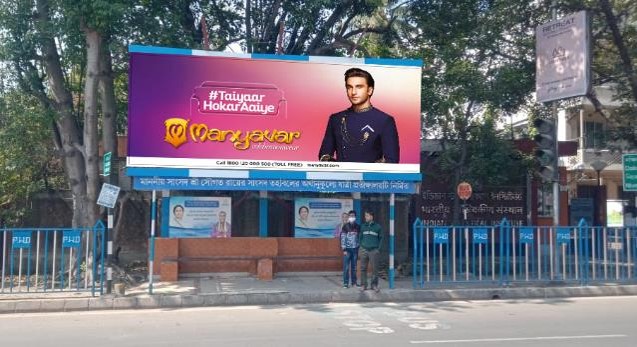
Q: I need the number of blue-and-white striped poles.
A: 2